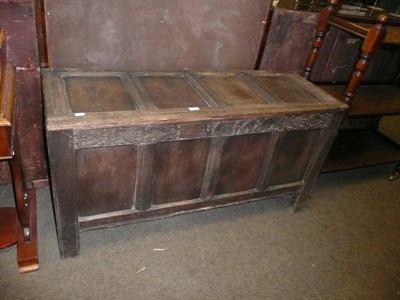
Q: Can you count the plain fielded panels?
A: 8